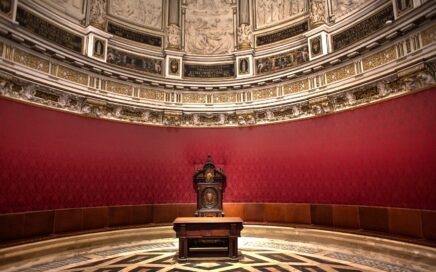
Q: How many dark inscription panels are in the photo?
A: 5